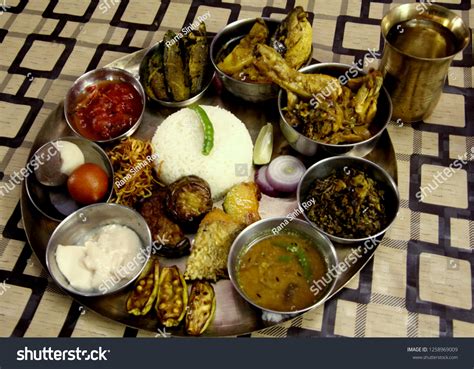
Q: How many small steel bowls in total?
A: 8